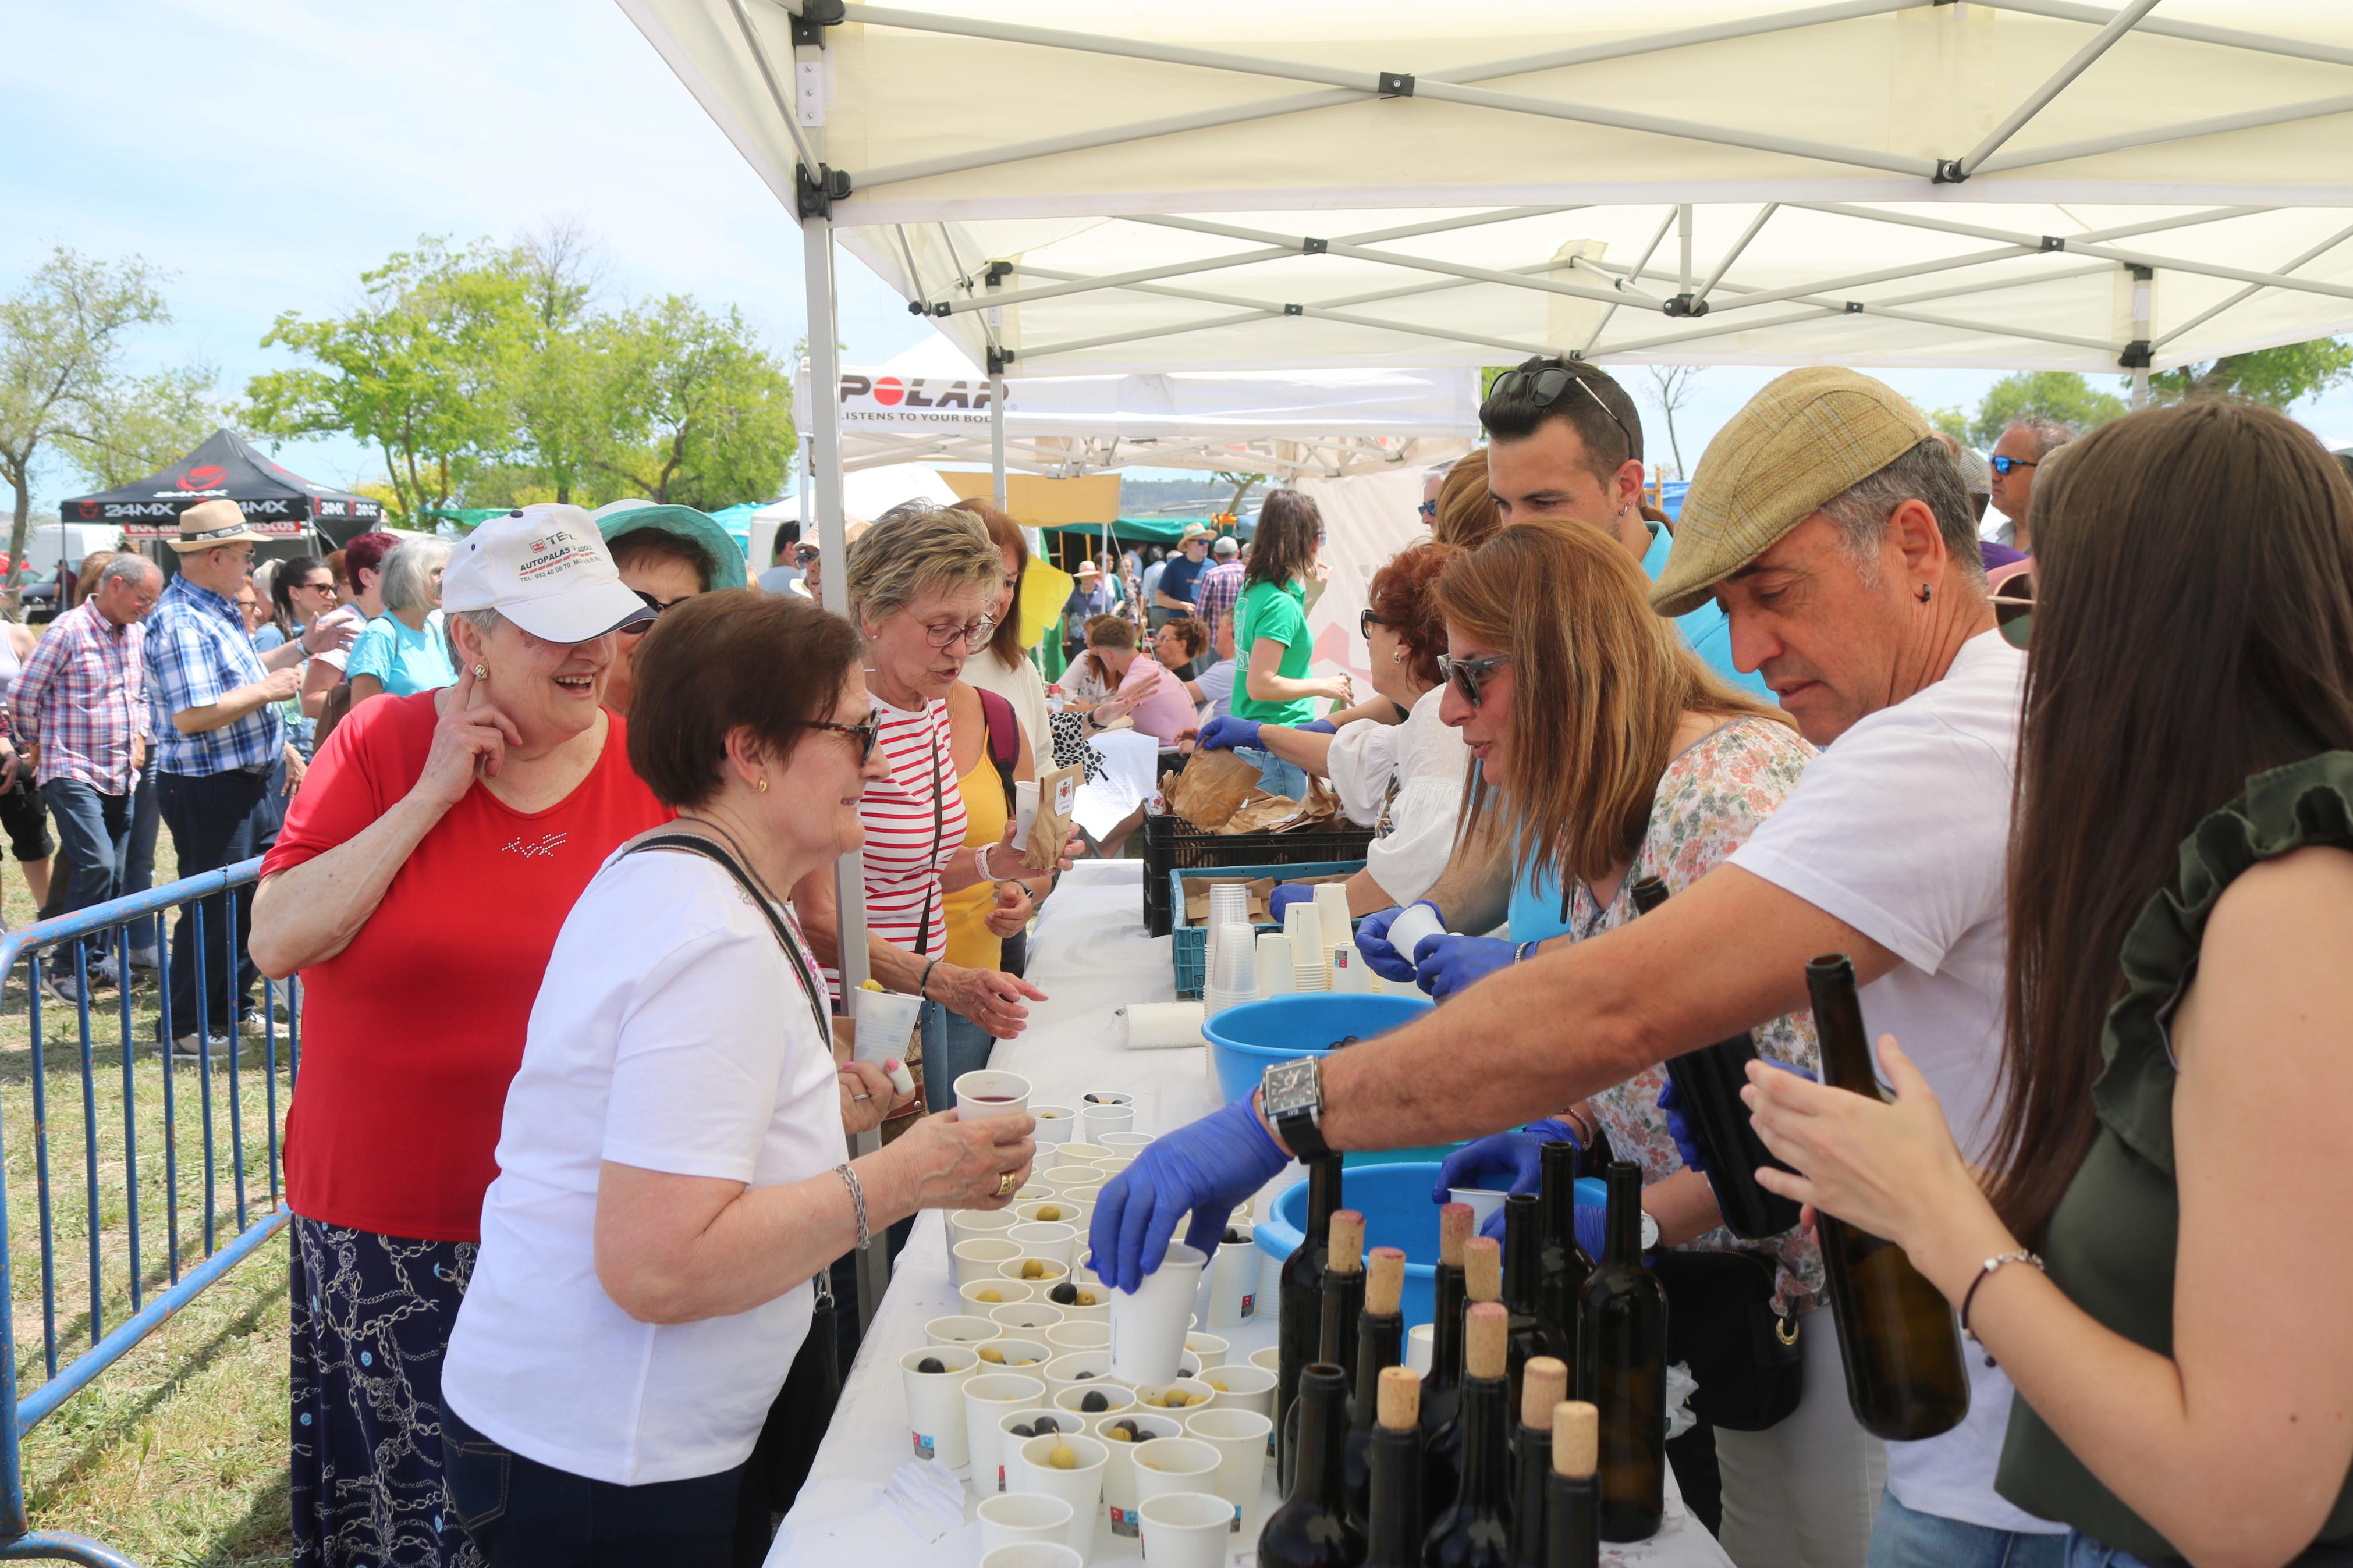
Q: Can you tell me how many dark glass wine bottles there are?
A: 15